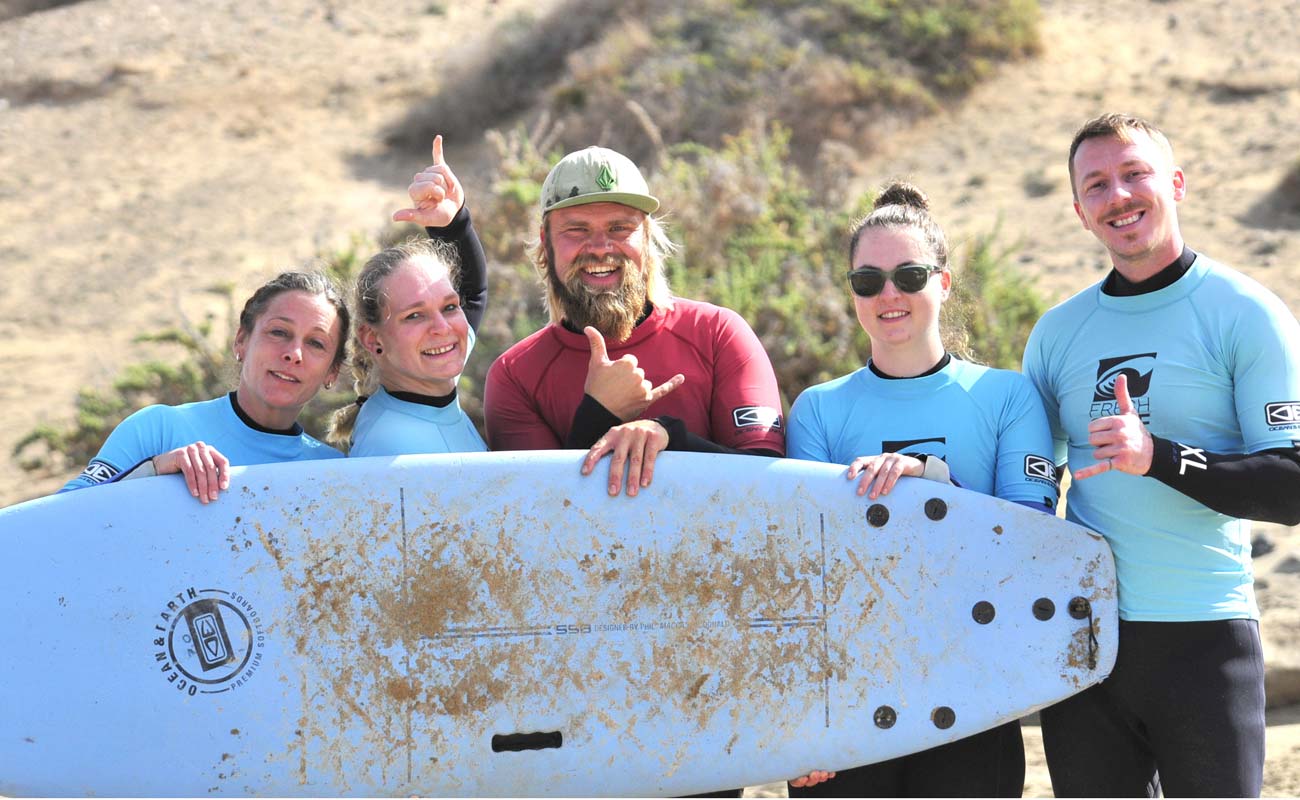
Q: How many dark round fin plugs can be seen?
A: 7